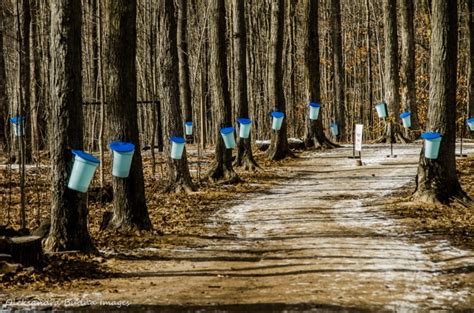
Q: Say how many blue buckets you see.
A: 14